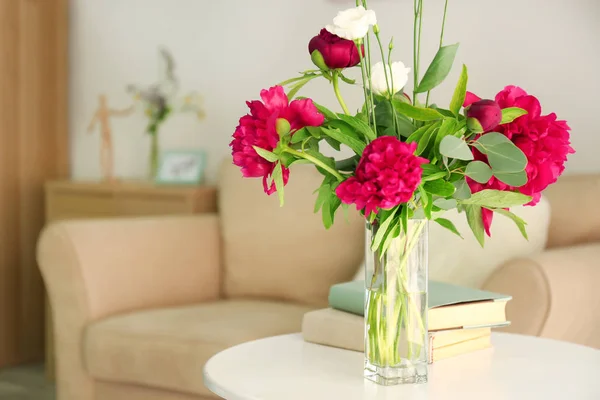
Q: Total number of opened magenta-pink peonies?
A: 3